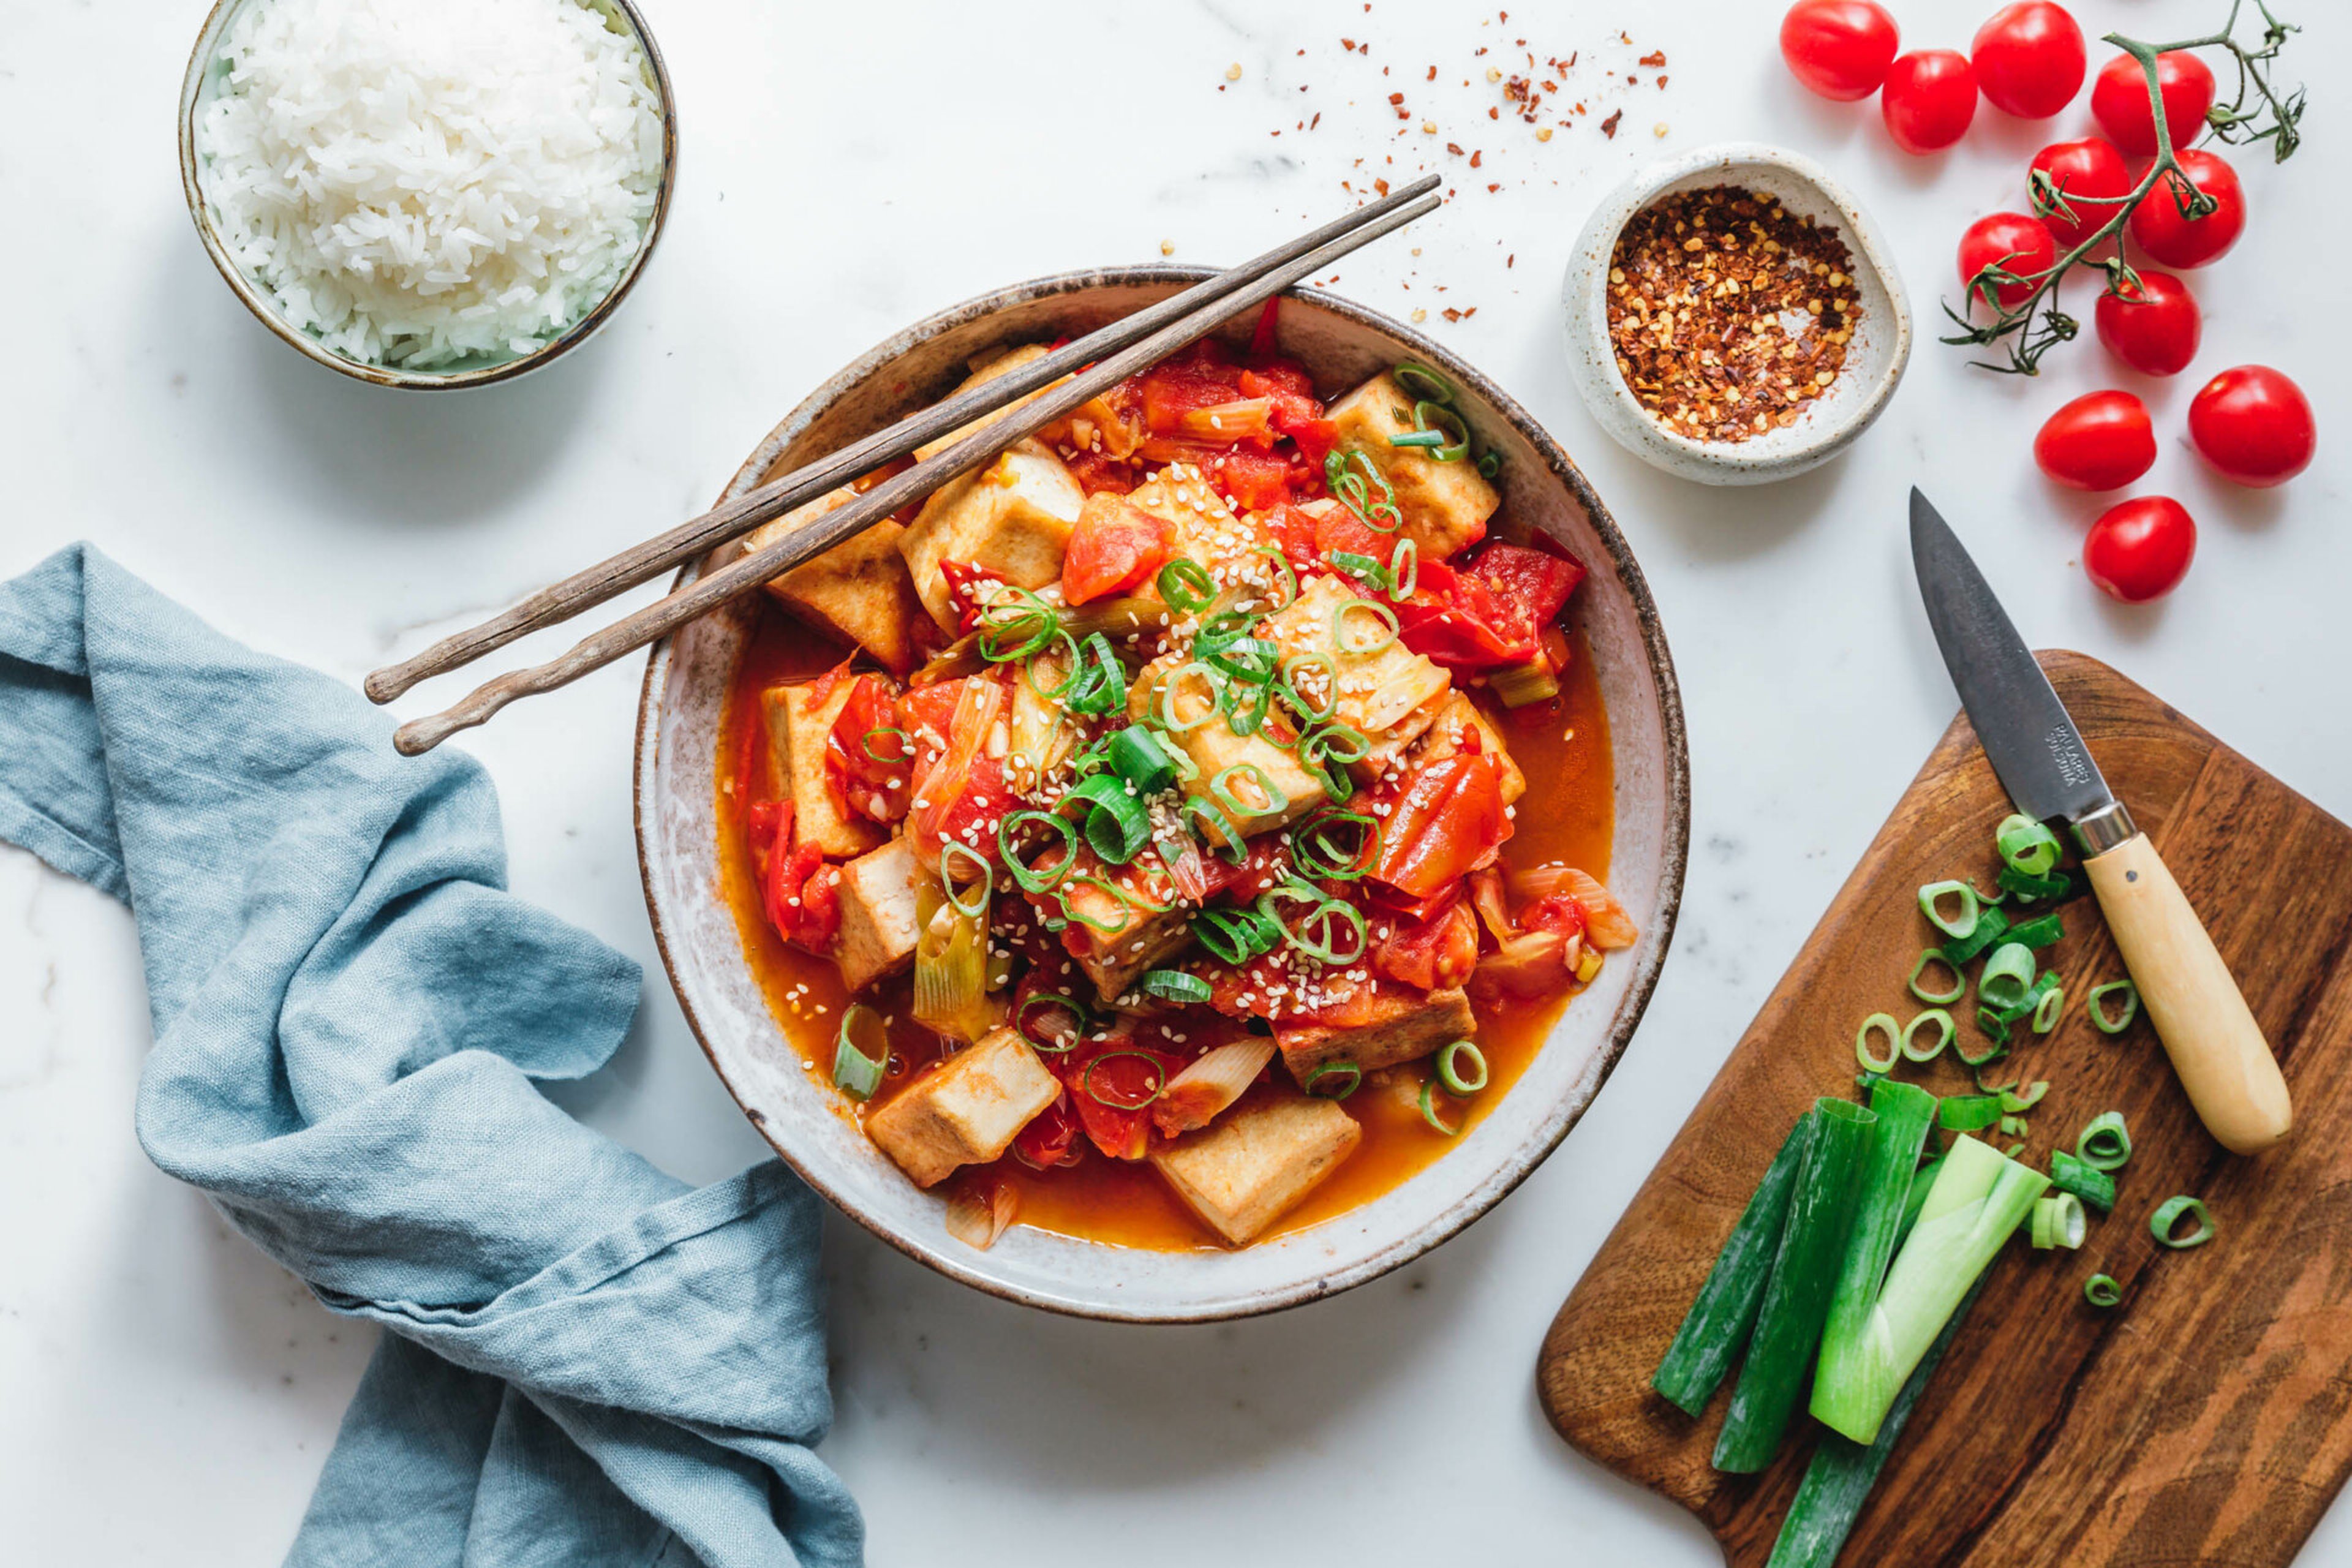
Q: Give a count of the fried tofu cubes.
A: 14